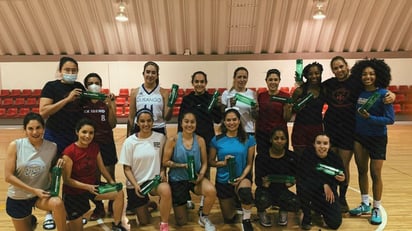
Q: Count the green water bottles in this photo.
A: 15